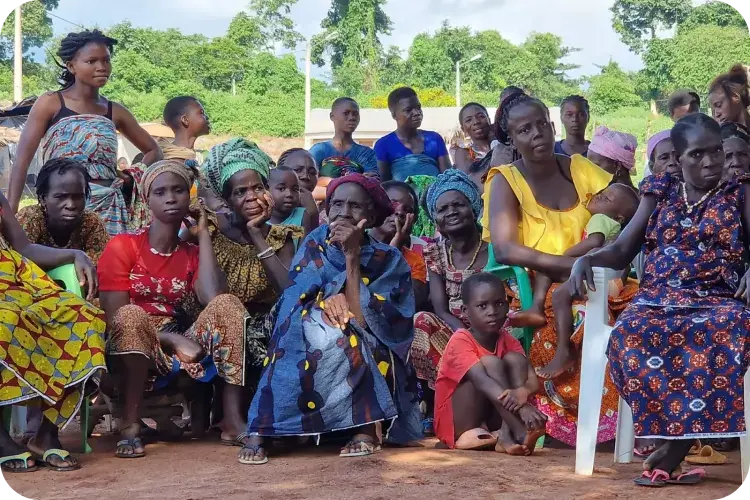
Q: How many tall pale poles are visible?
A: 3